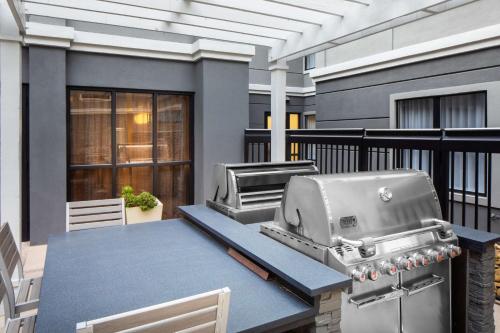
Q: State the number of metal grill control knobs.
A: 8